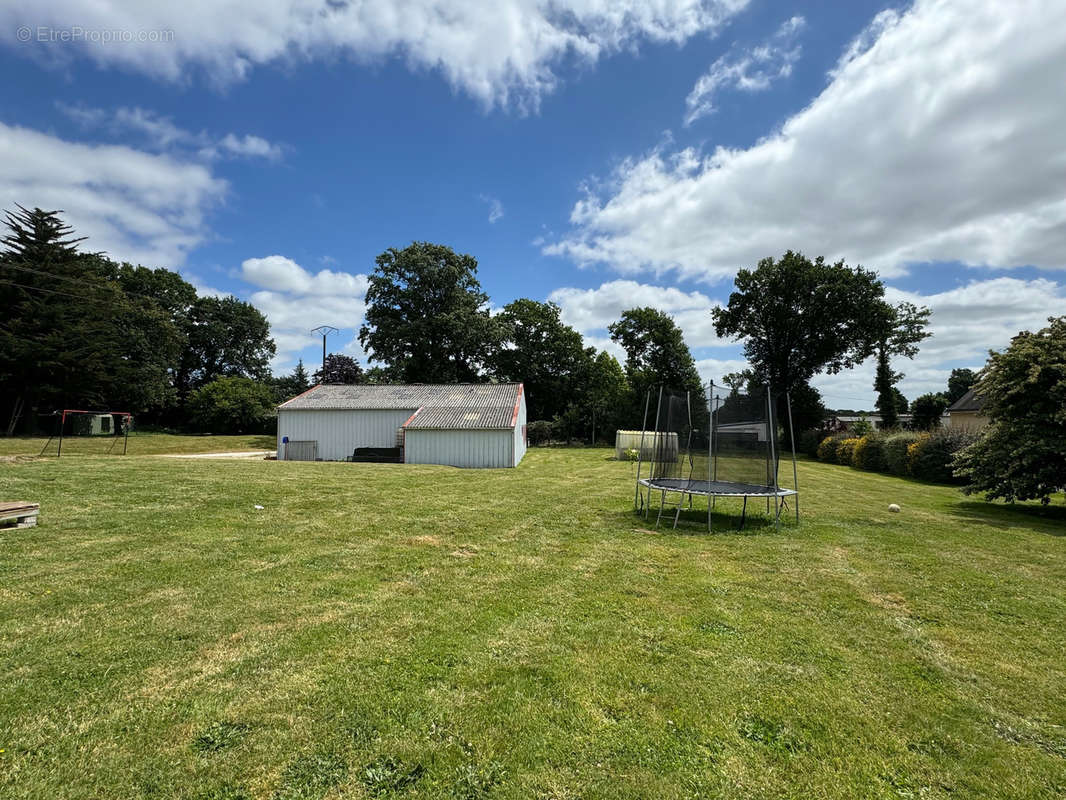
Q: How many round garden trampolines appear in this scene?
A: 1